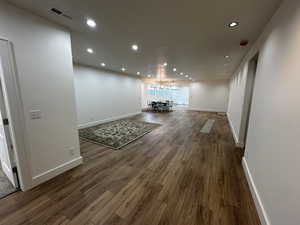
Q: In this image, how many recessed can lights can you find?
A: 14